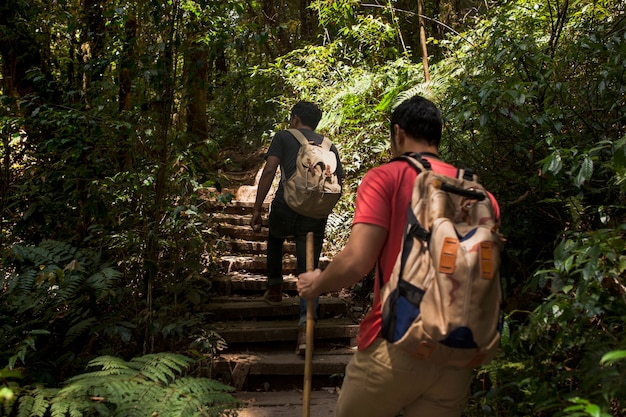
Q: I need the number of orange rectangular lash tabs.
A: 2